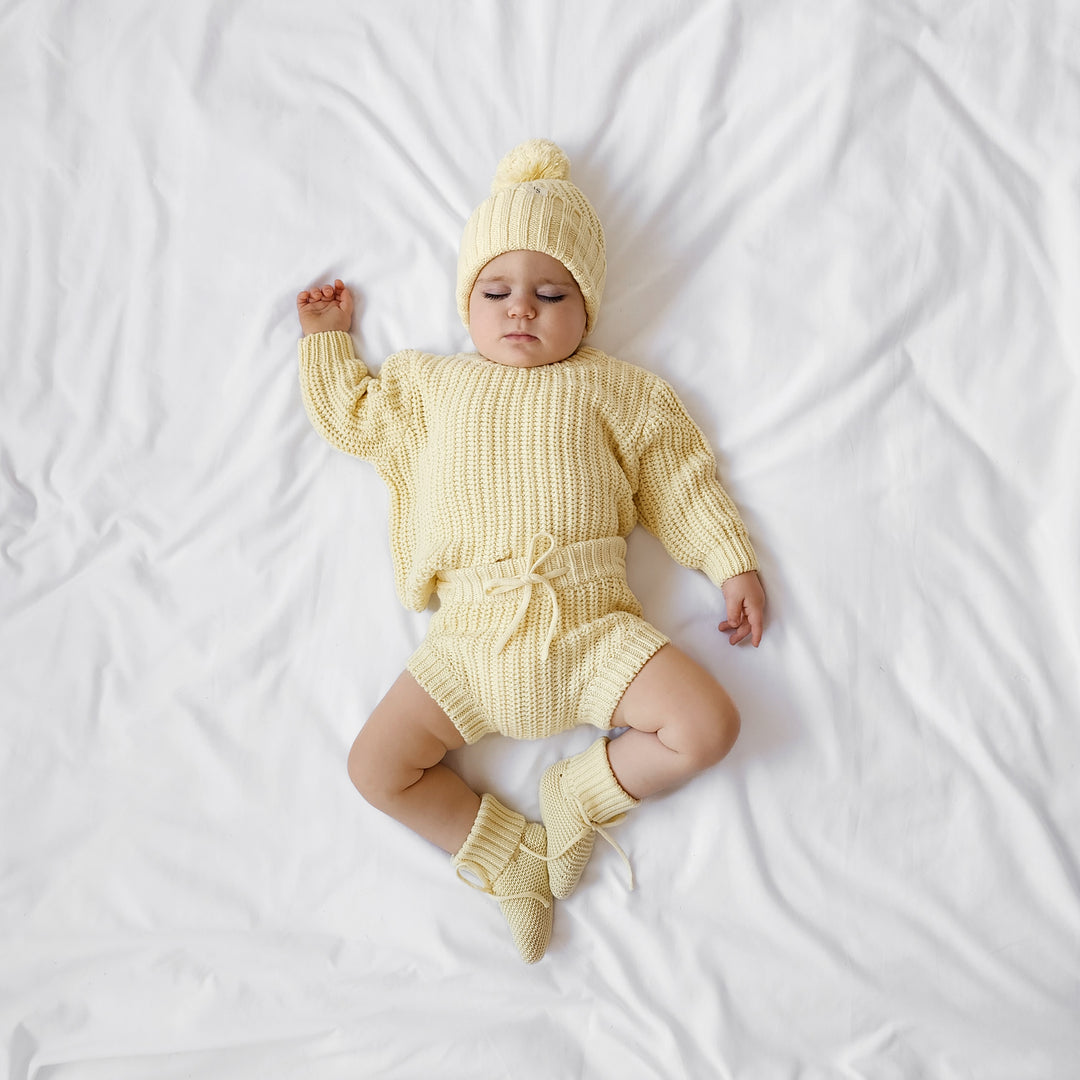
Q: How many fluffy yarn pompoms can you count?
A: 1